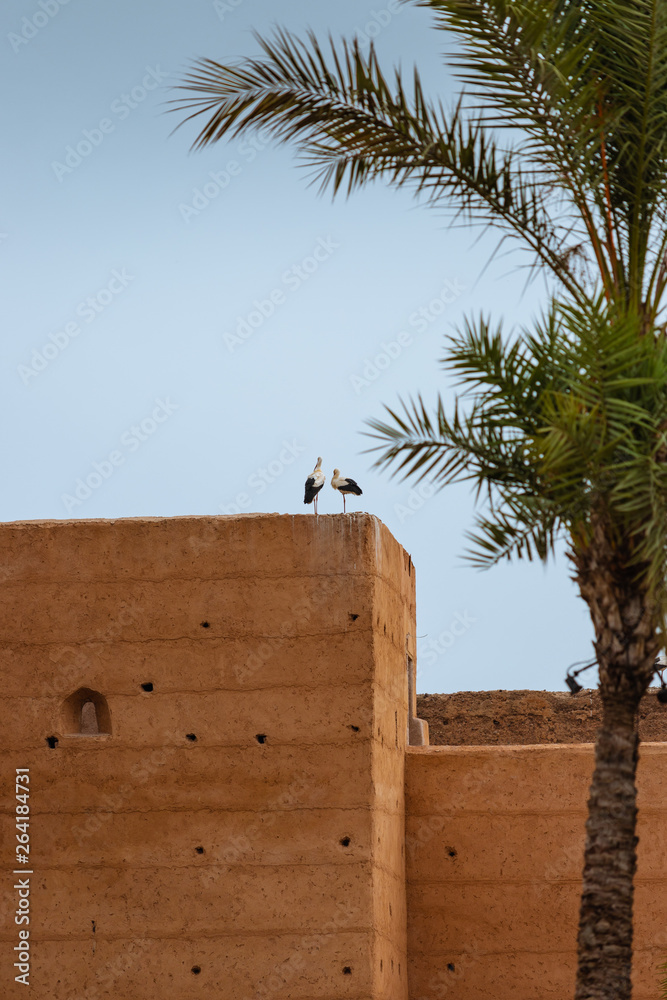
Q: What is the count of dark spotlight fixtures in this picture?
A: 2